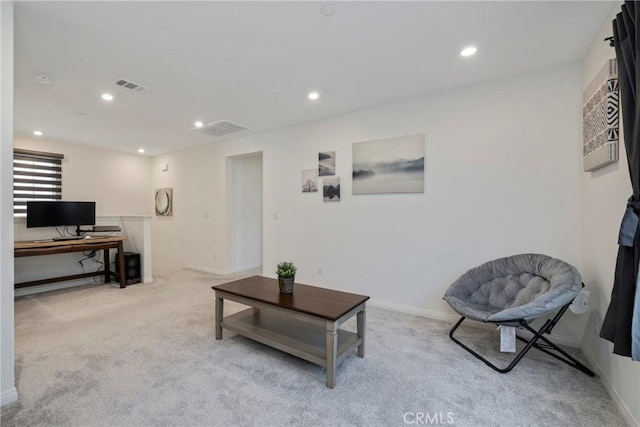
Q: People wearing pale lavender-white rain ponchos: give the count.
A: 0